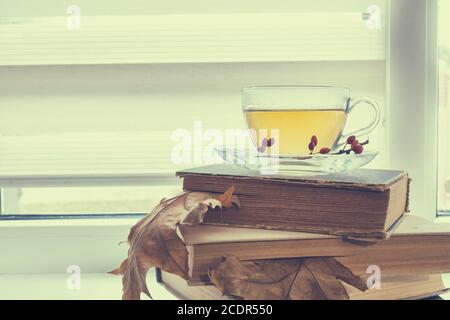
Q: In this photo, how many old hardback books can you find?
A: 3